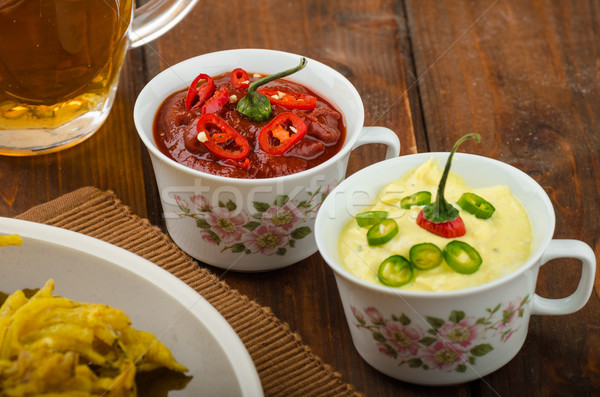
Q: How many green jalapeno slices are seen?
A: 7